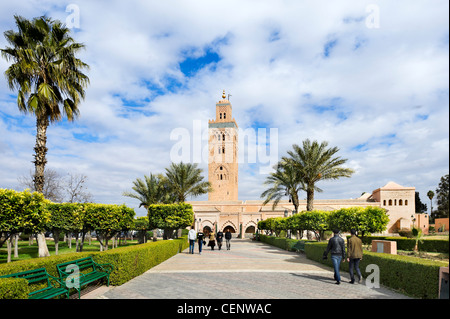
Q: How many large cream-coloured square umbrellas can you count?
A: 0